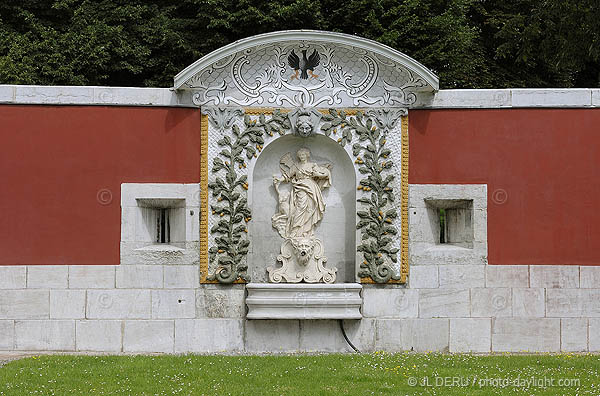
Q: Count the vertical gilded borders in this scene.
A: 2